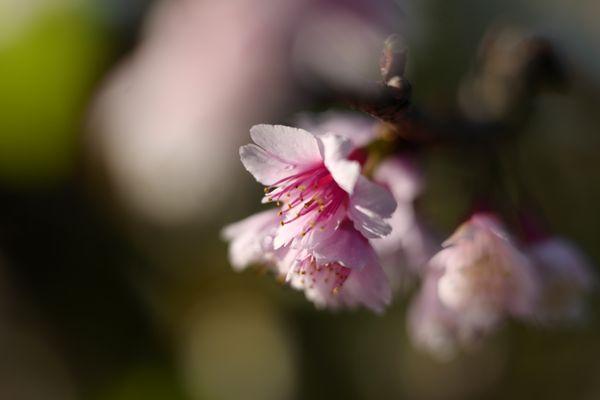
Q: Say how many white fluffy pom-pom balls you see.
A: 0